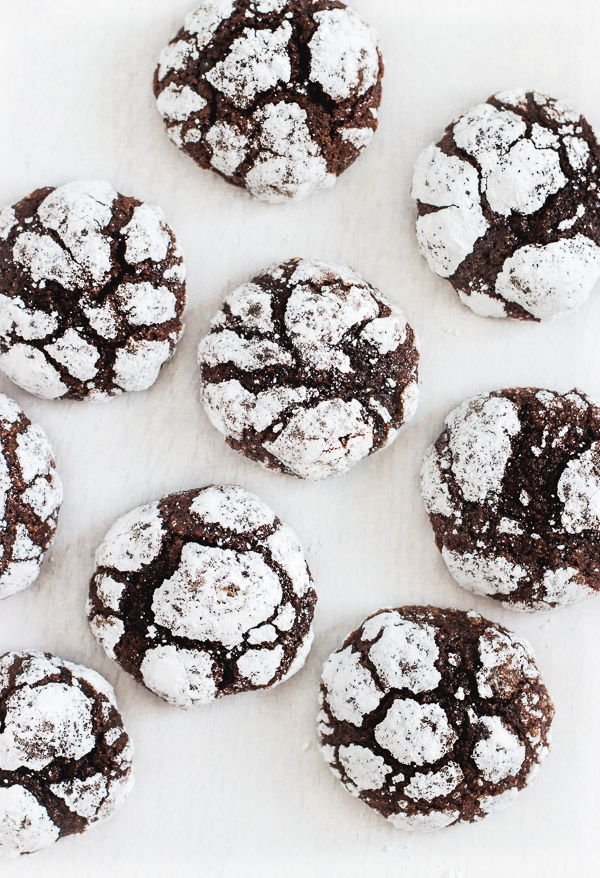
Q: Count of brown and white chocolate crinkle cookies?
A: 9